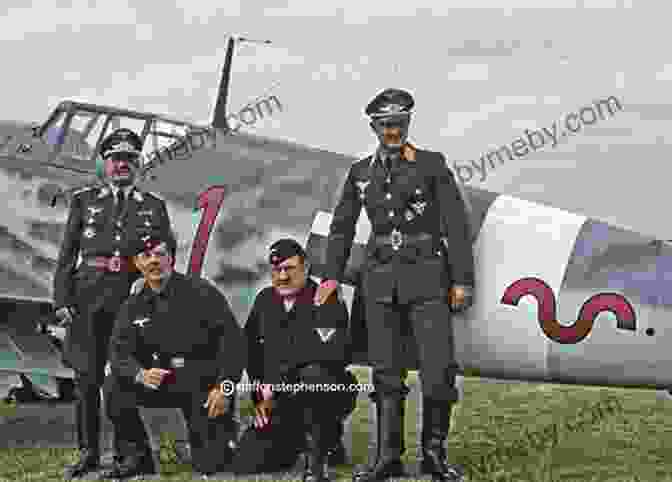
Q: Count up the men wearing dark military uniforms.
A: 4